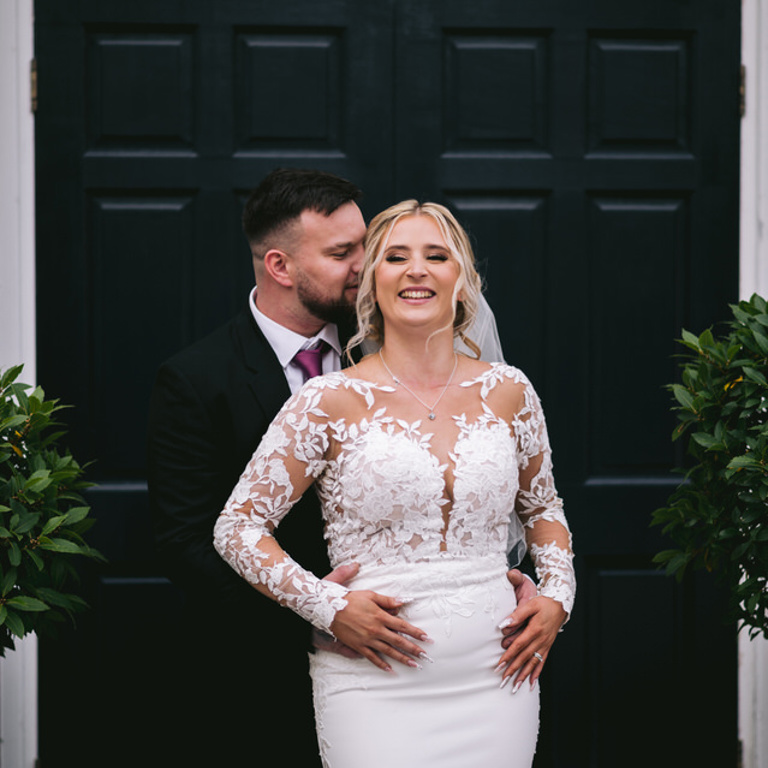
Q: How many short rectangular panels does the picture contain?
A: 4